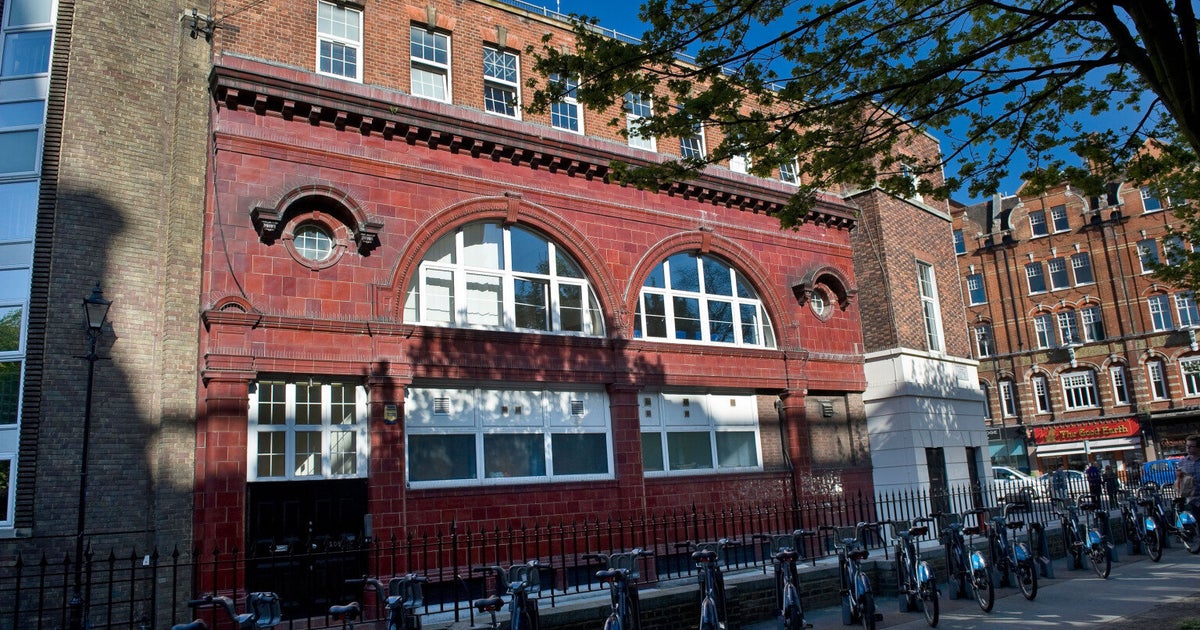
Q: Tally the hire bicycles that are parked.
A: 13